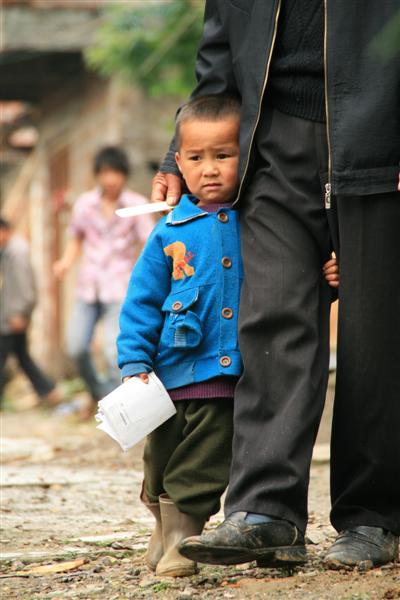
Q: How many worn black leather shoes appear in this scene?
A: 2